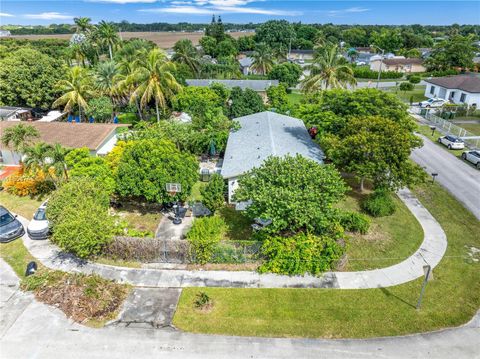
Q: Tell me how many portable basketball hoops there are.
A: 1